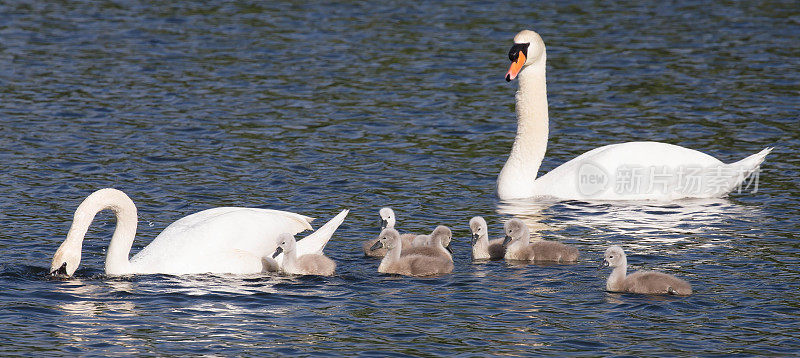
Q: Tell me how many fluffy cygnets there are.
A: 7